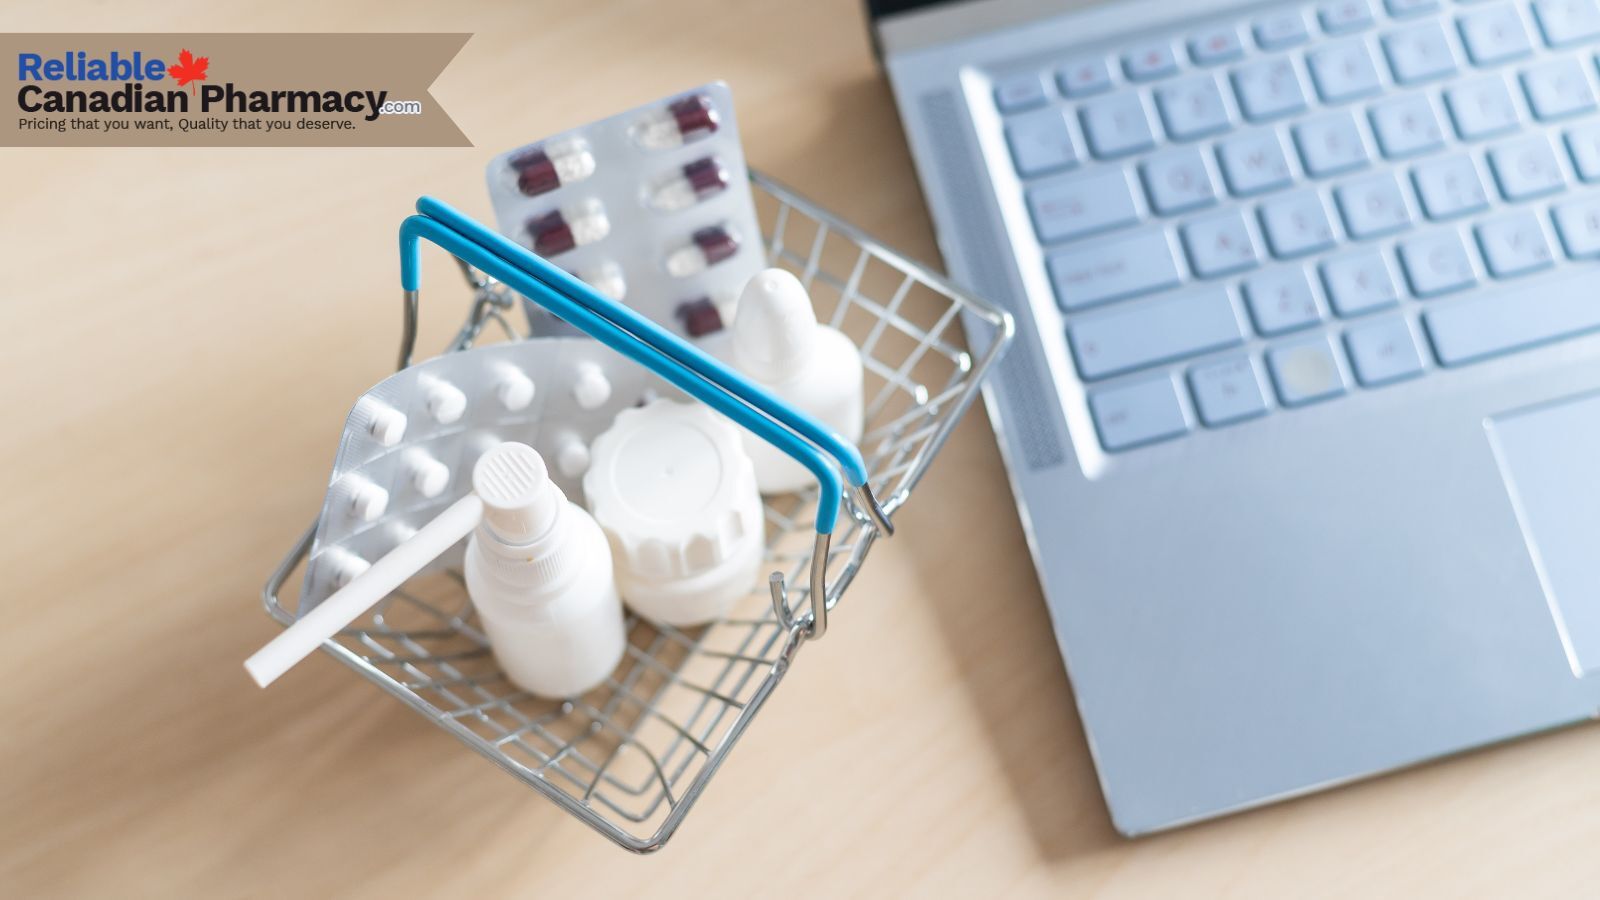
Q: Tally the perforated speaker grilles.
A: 1